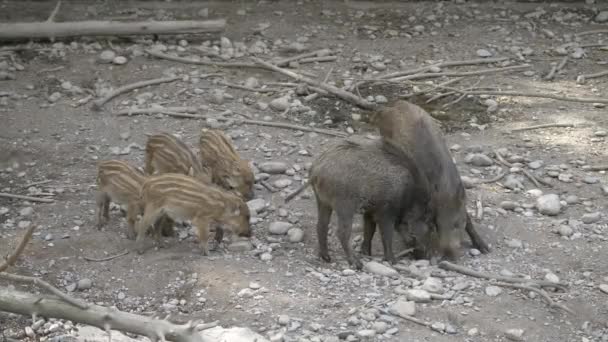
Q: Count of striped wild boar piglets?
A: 4